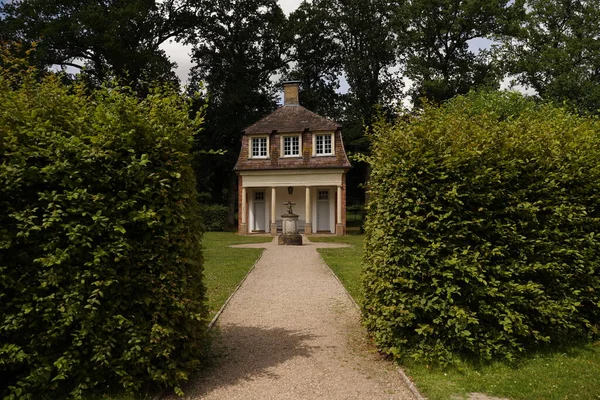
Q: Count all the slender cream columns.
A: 4